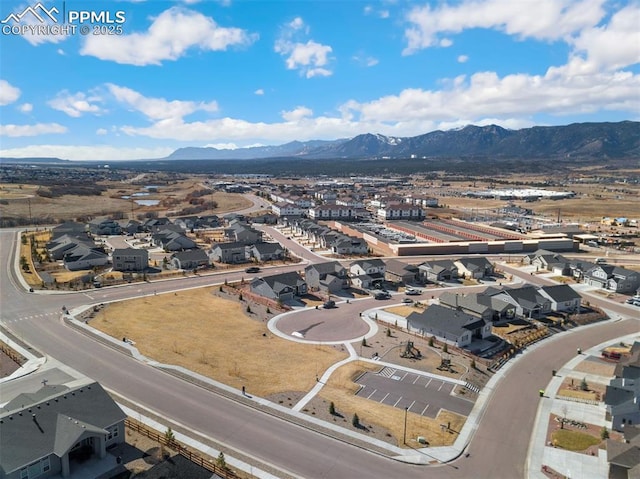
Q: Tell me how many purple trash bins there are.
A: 0